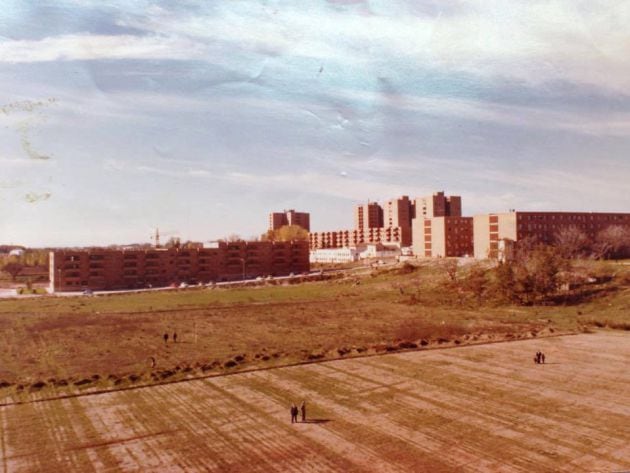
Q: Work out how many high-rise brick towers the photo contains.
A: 4